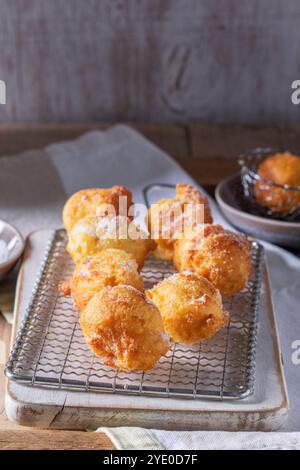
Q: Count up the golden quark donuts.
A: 8